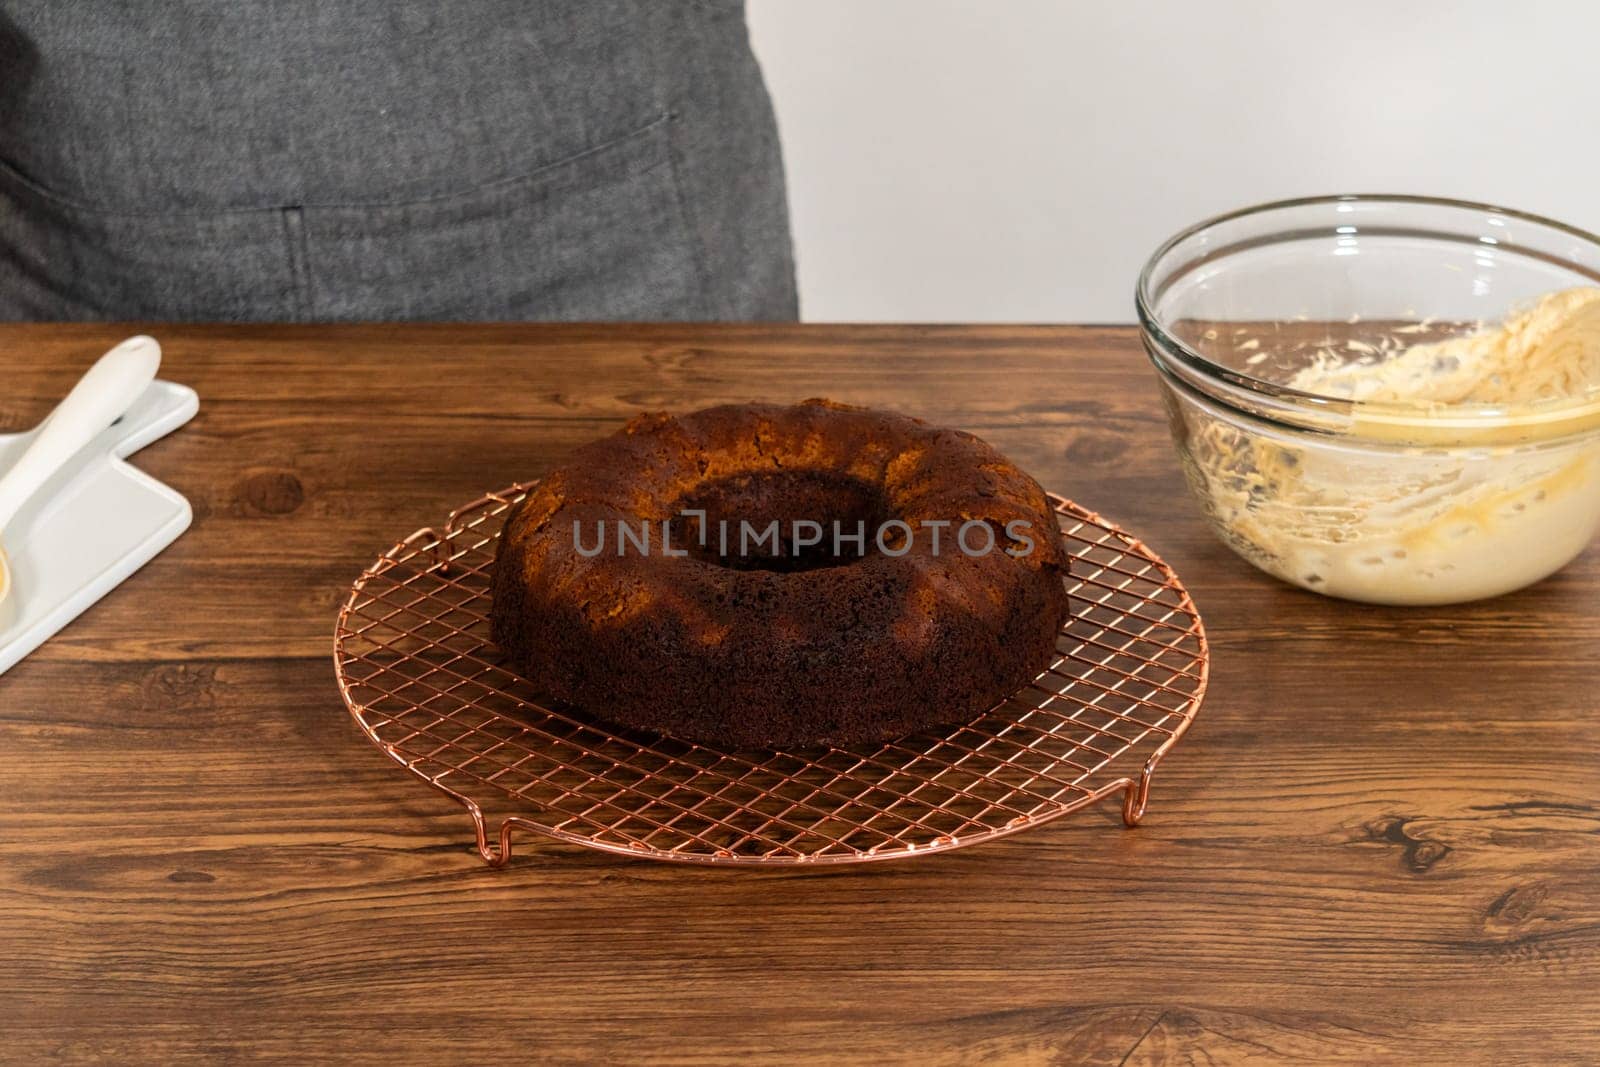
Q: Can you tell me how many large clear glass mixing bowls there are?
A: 1